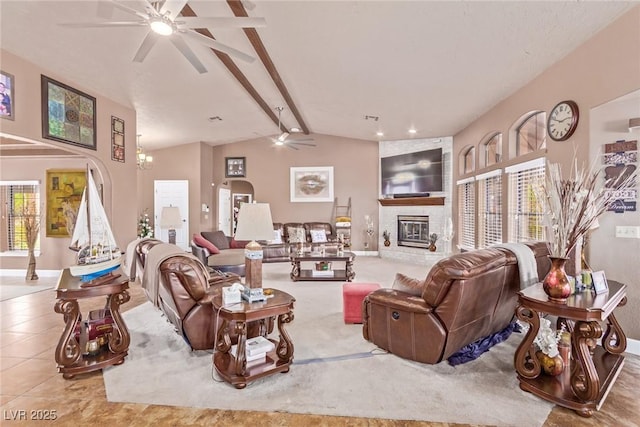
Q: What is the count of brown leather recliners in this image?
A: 2